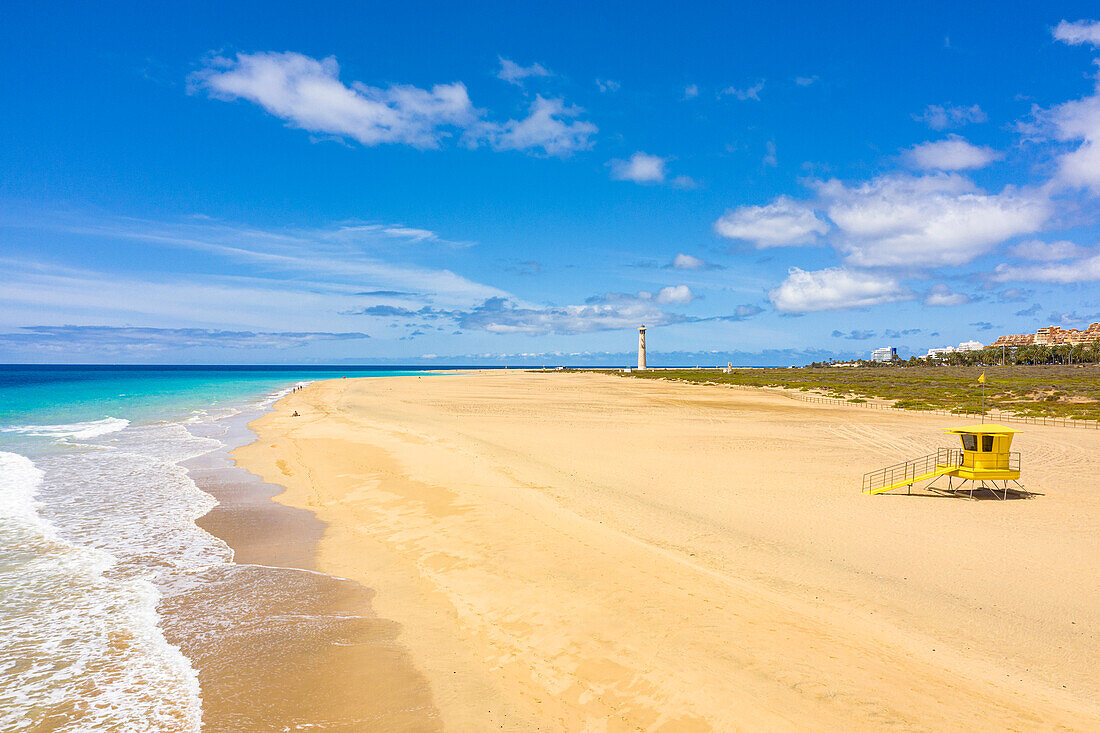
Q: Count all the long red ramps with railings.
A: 0